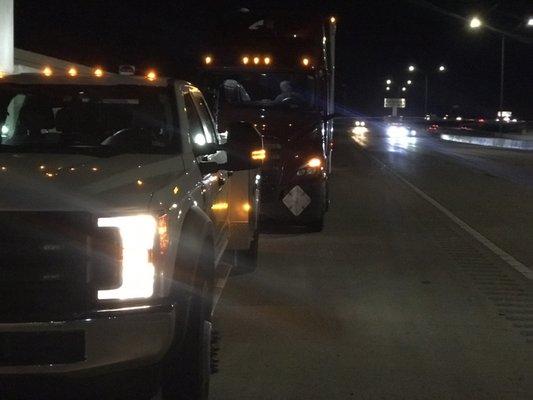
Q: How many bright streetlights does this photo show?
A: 8